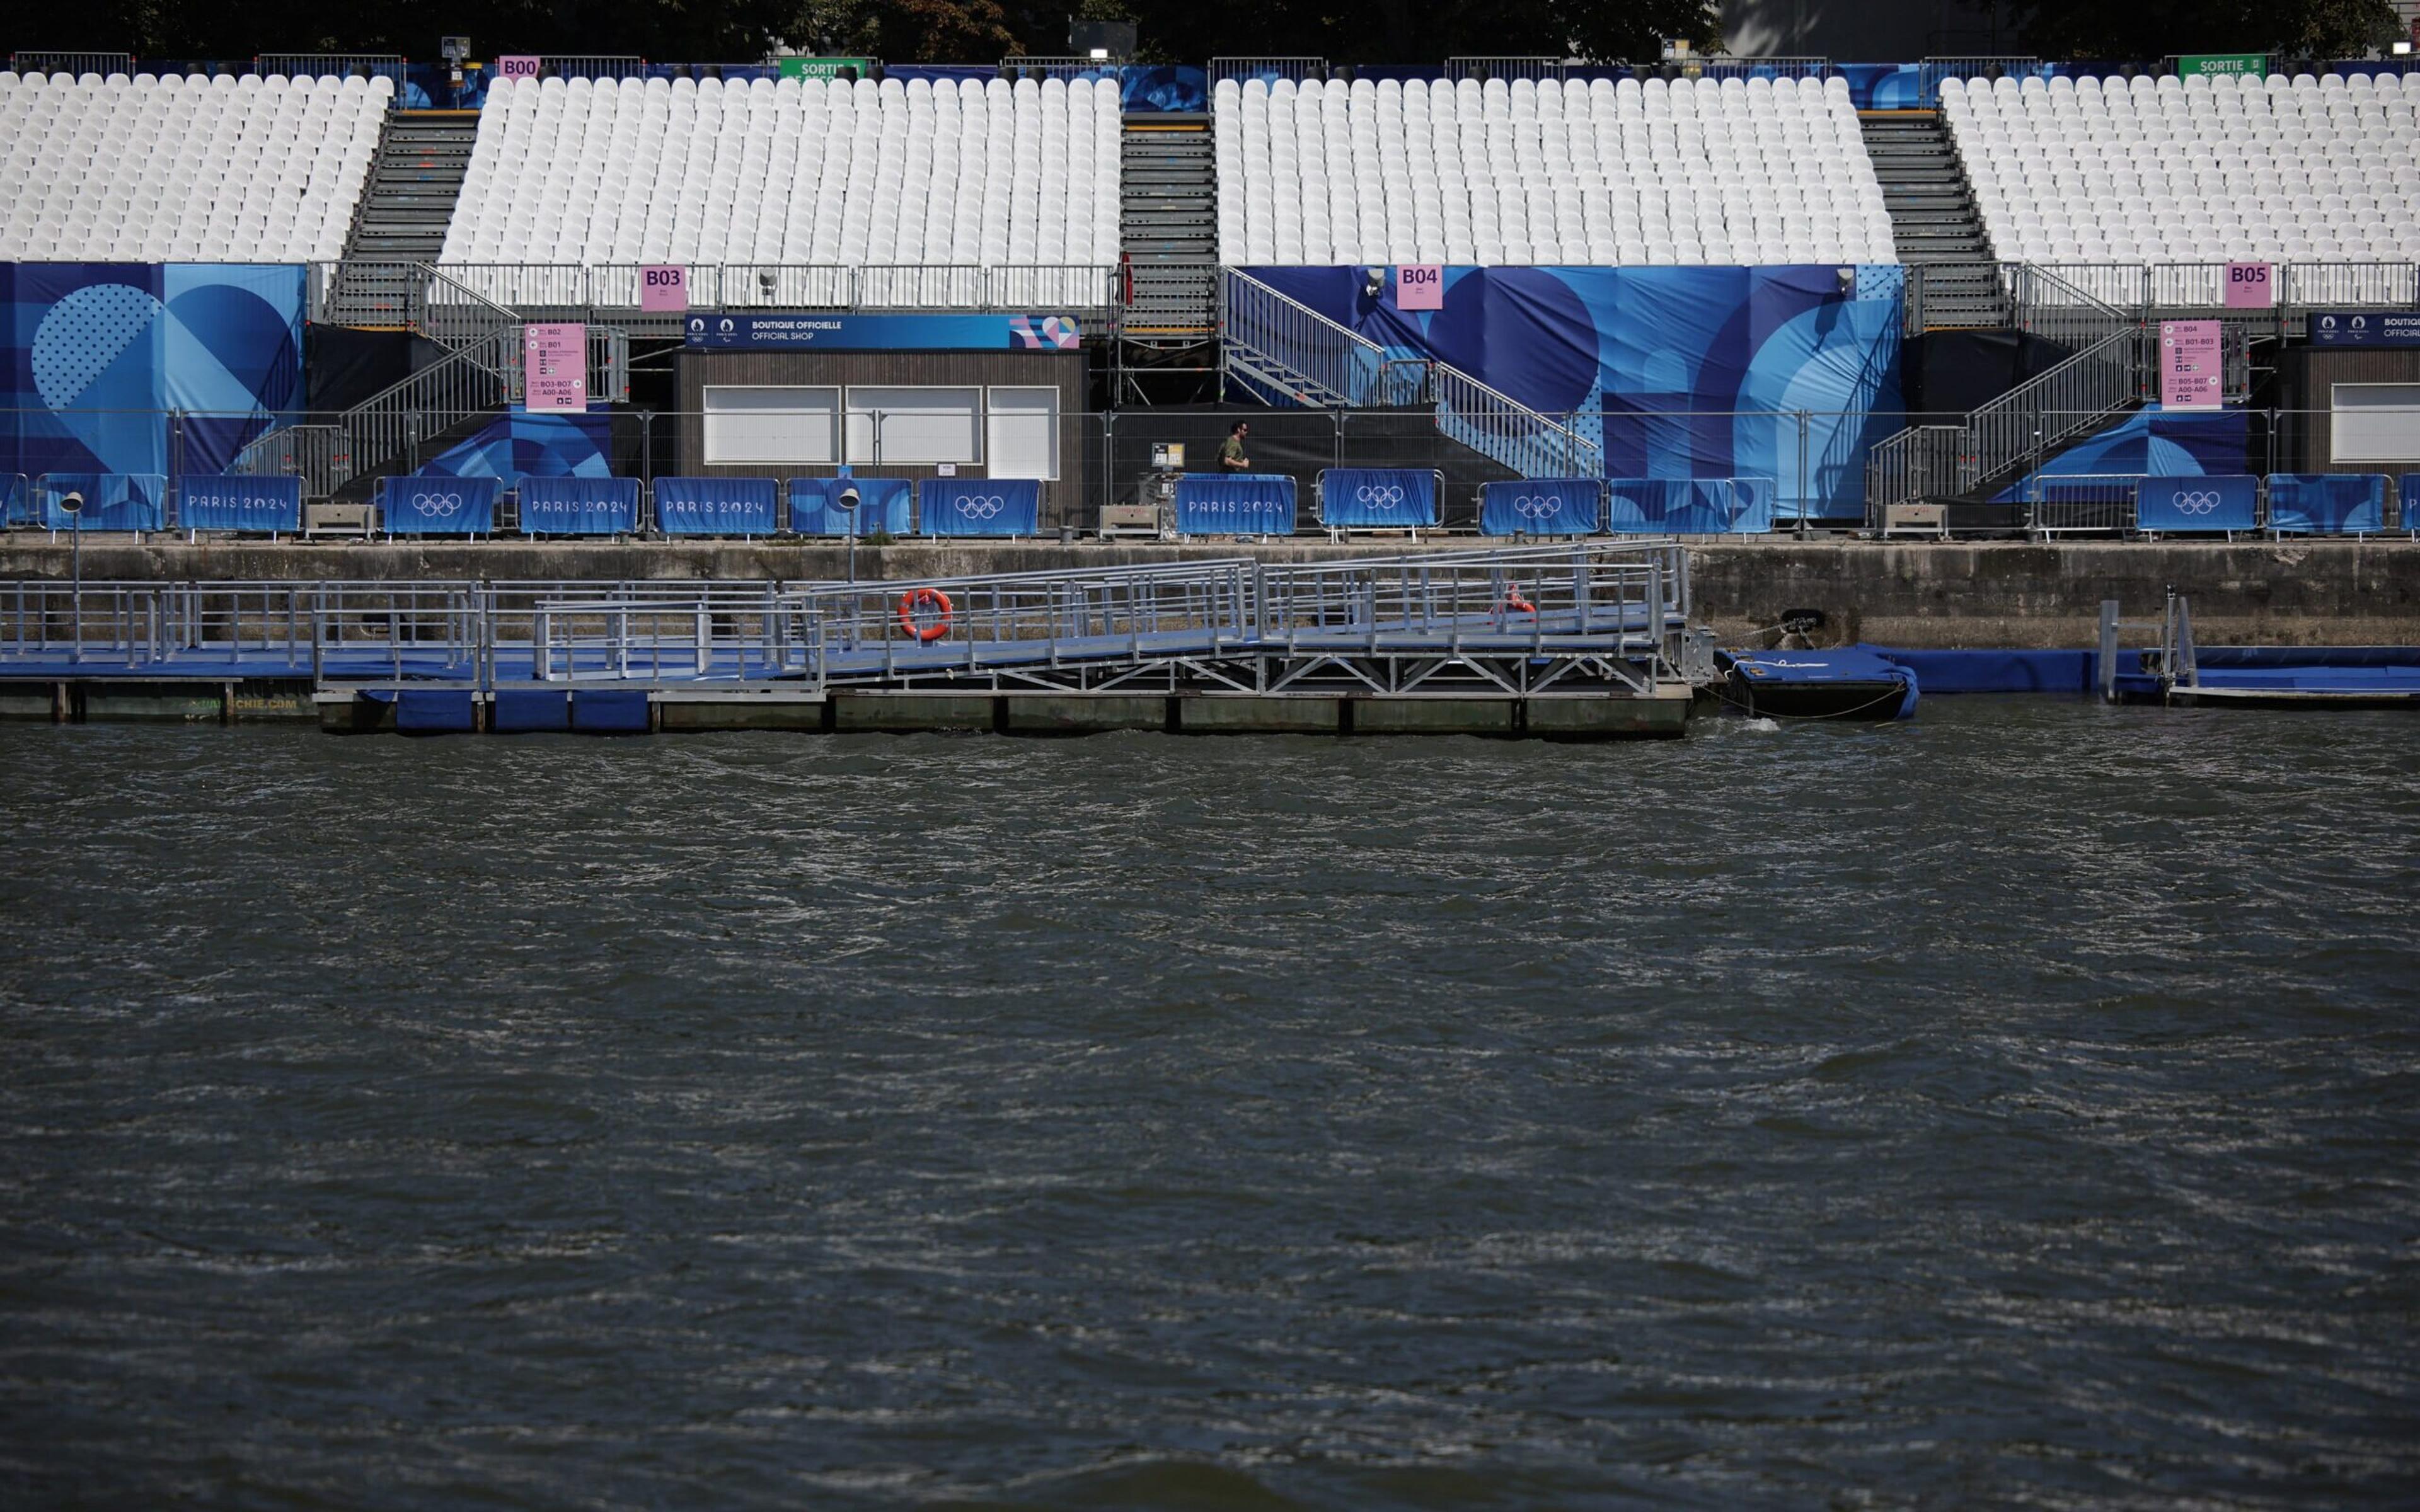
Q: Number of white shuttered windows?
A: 4